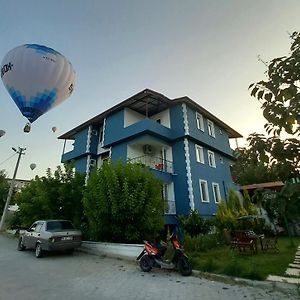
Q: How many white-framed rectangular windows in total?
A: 6